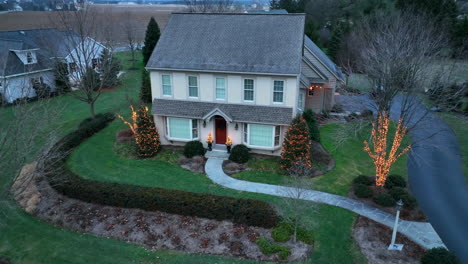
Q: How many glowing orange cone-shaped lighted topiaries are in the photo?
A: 2